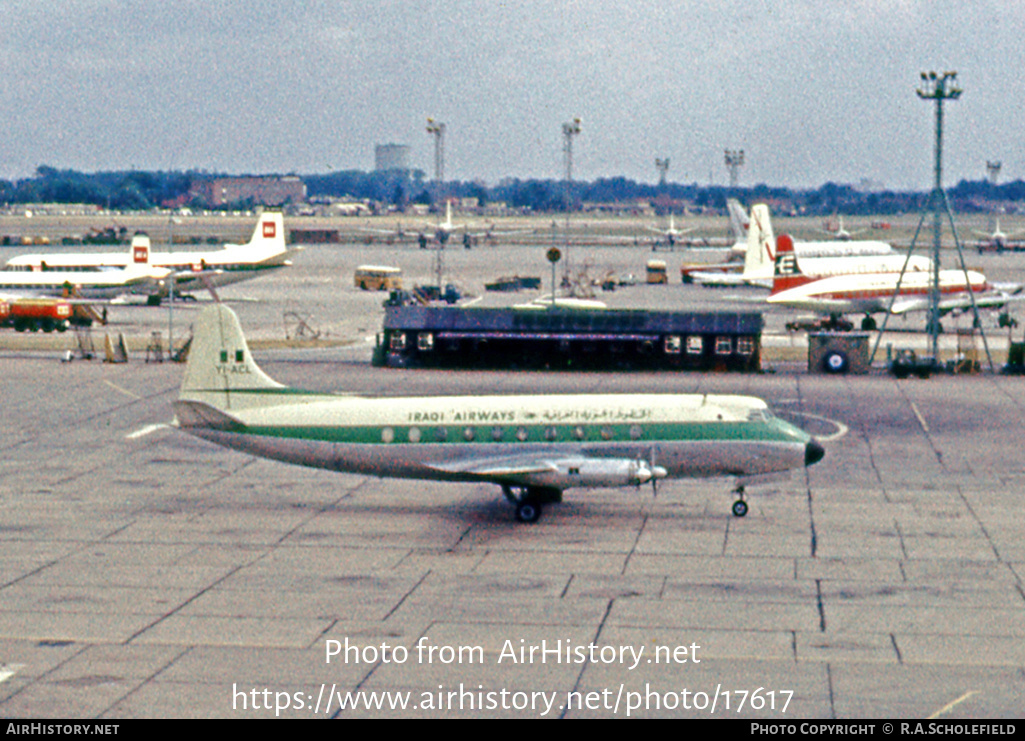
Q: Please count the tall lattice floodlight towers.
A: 6